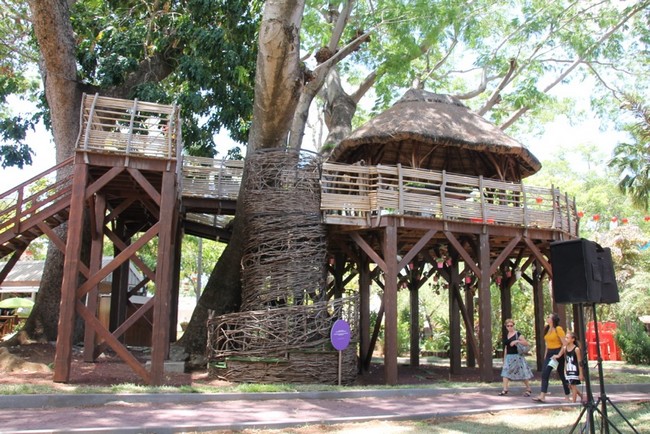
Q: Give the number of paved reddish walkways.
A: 1